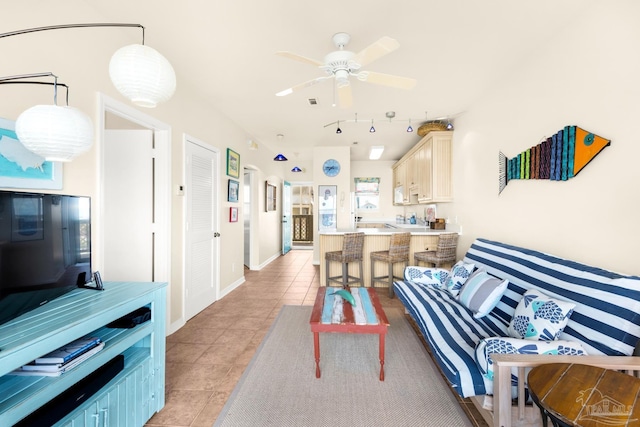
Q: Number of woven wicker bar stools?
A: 3